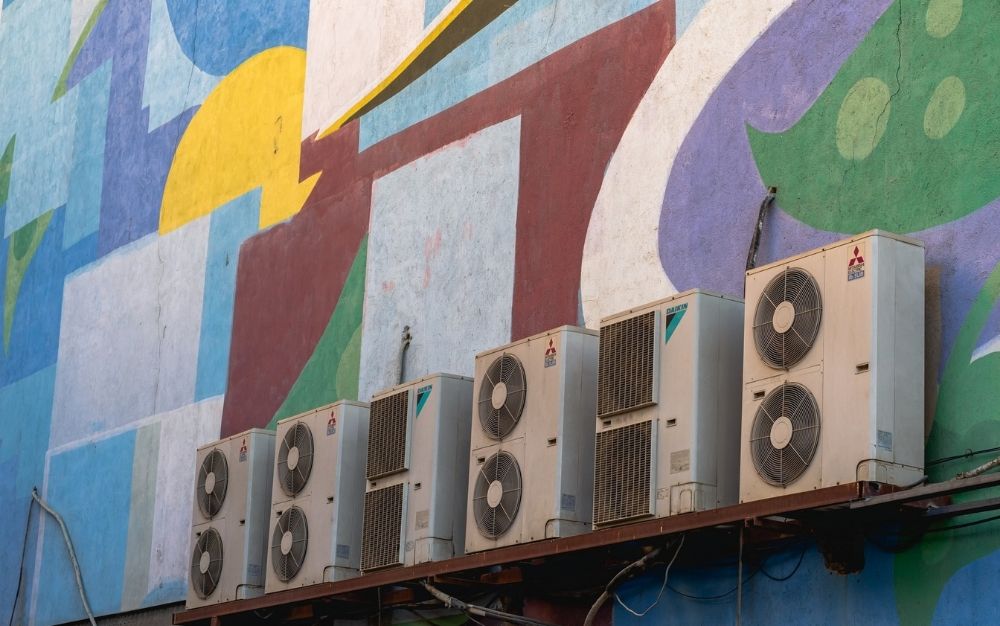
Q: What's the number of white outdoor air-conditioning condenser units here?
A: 6